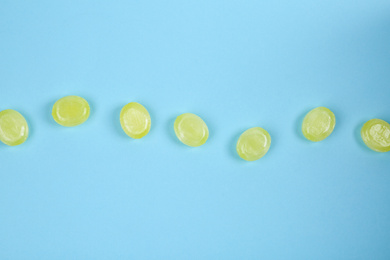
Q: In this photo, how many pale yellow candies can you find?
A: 7